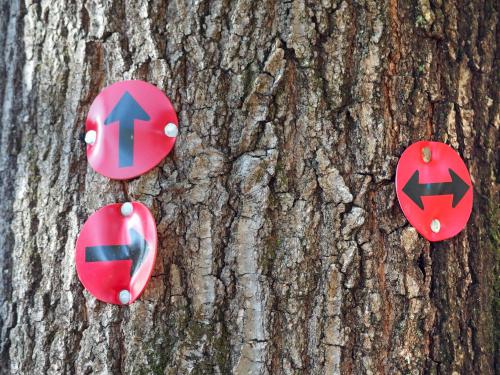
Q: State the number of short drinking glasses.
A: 0